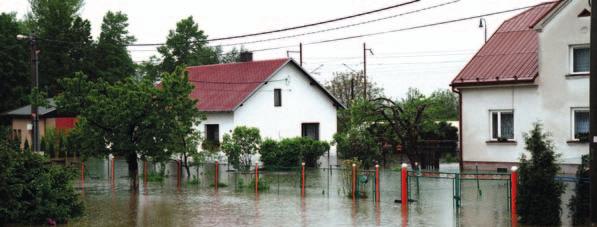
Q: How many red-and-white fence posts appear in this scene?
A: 11